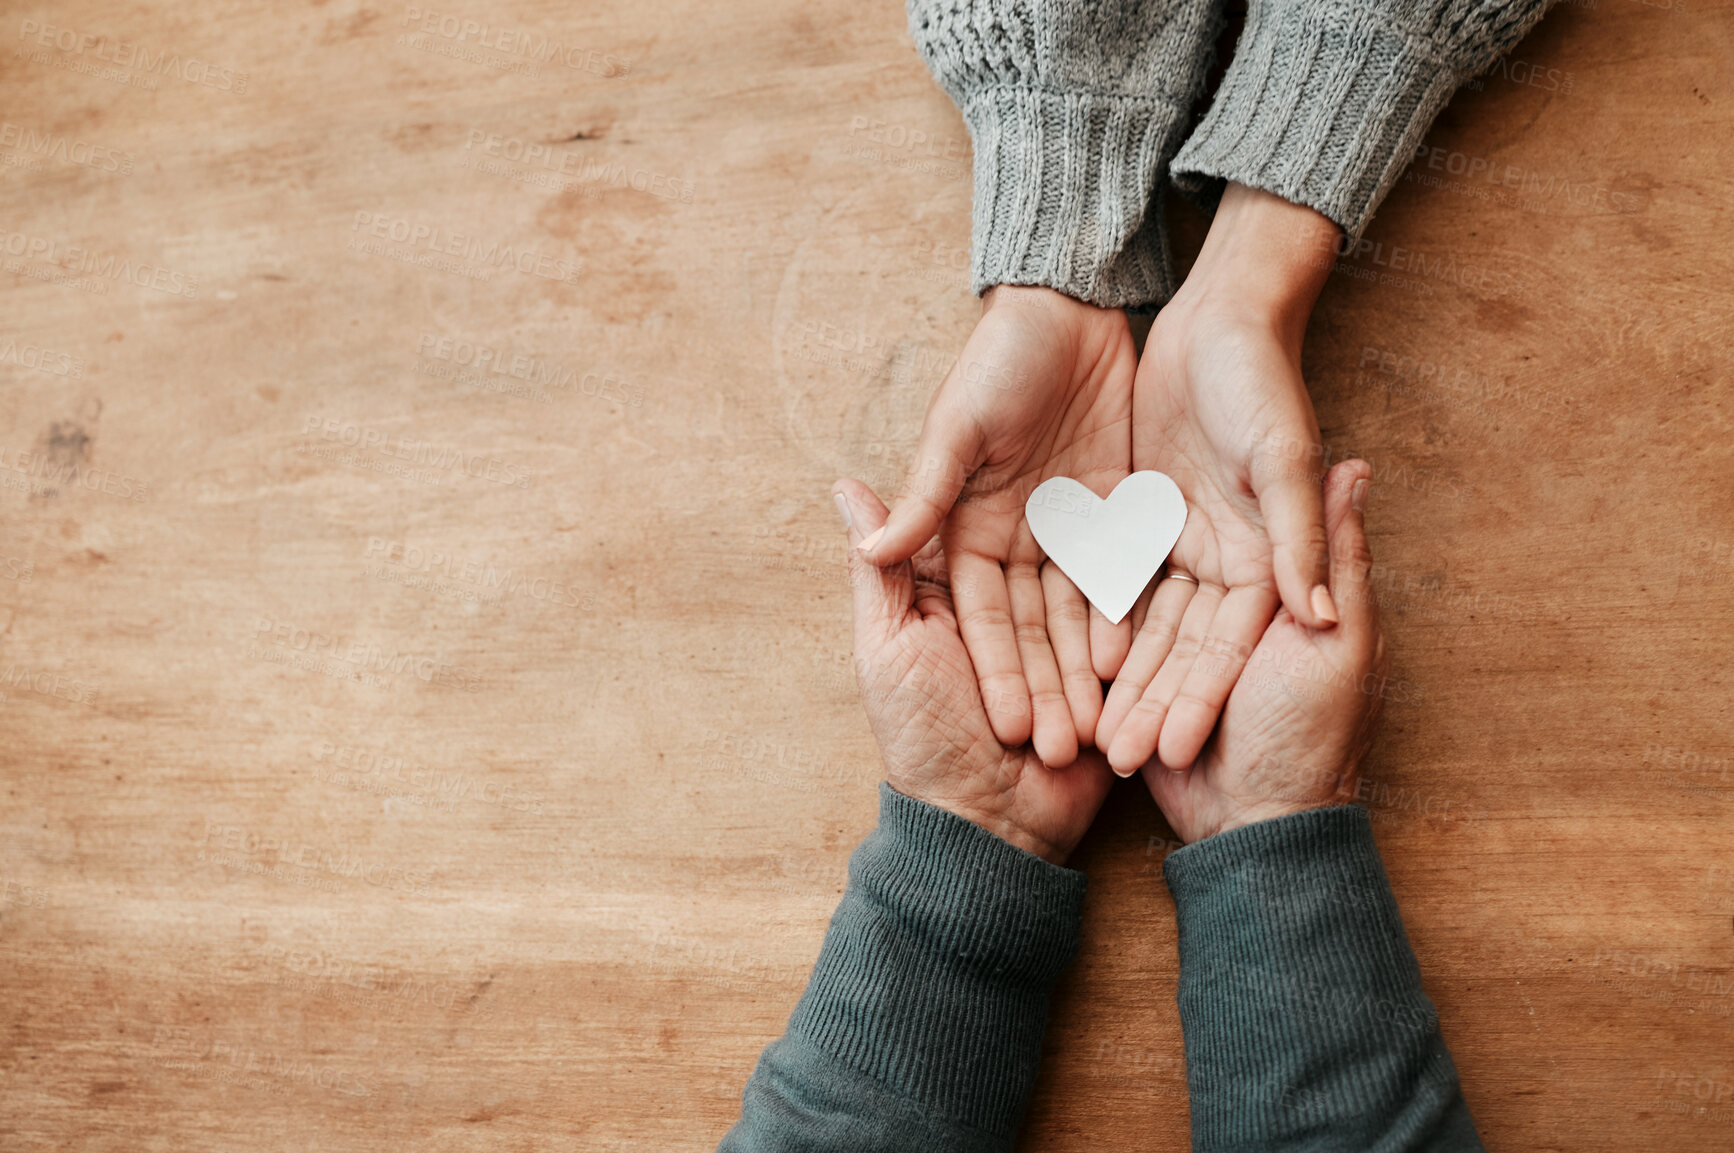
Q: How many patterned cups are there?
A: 0